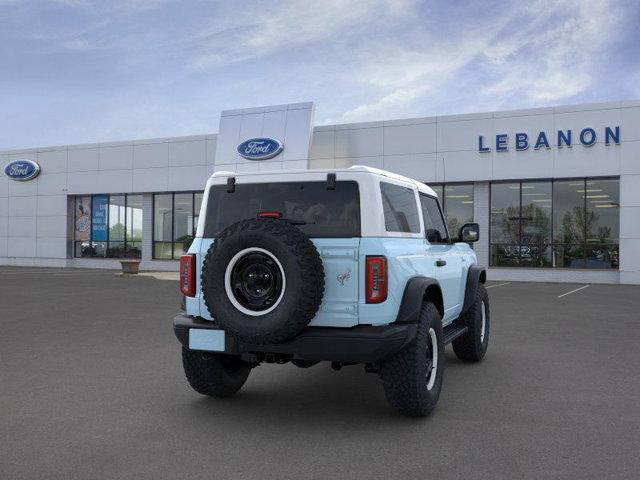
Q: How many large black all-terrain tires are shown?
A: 4